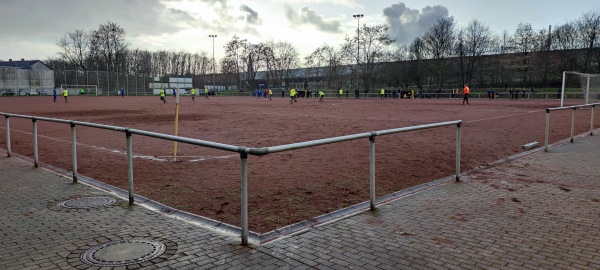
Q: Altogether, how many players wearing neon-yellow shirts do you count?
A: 9